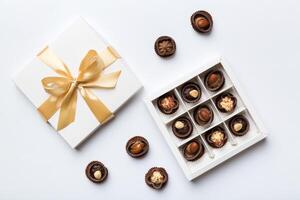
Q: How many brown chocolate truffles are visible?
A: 14